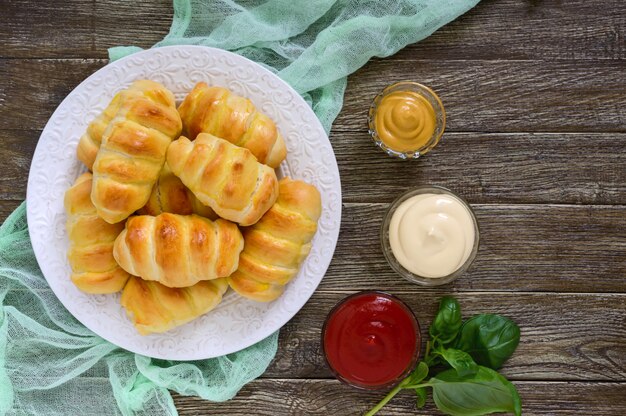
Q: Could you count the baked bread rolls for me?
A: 9